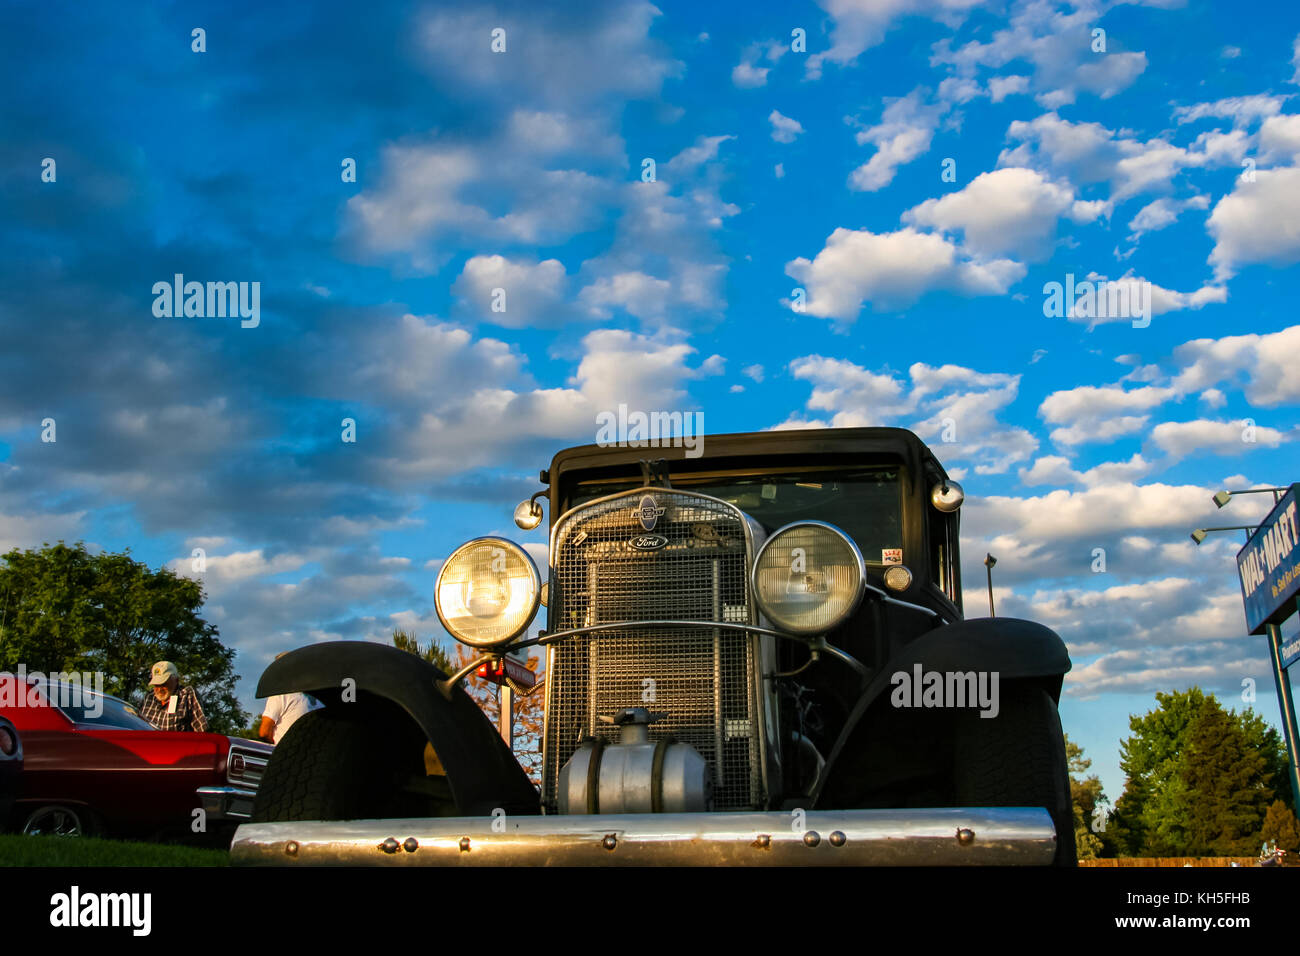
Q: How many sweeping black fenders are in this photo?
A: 2